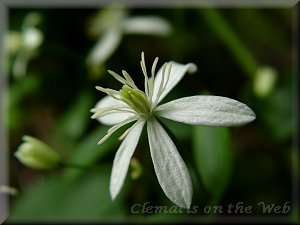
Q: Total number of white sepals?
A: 5